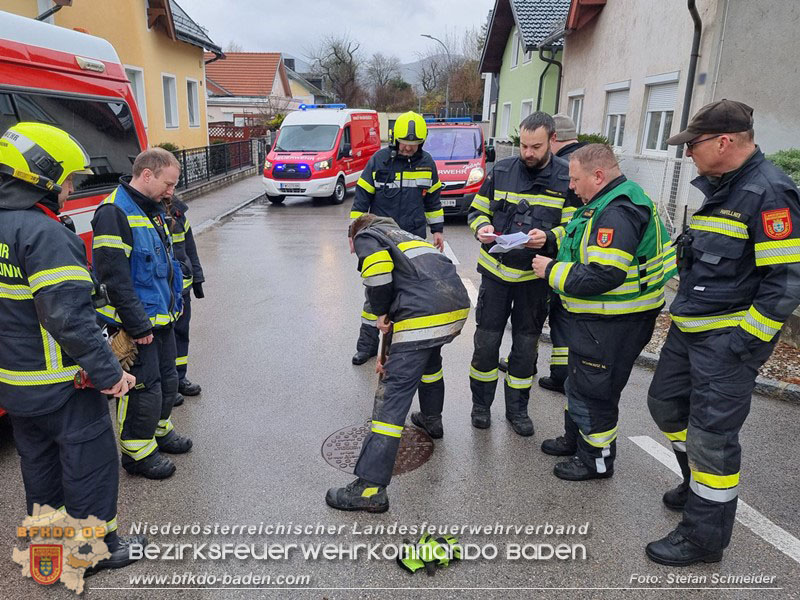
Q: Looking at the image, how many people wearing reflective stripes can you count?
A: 9